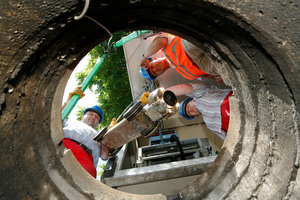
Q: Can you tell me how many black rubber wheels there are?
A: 4